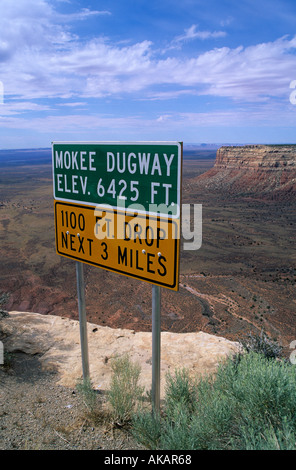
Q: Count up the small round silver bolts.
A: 4